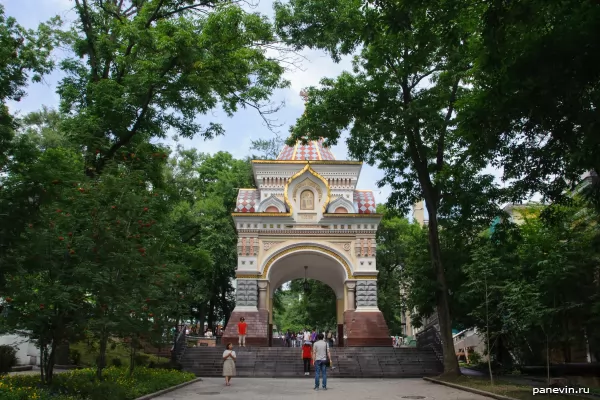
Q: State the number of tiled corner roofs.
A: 2